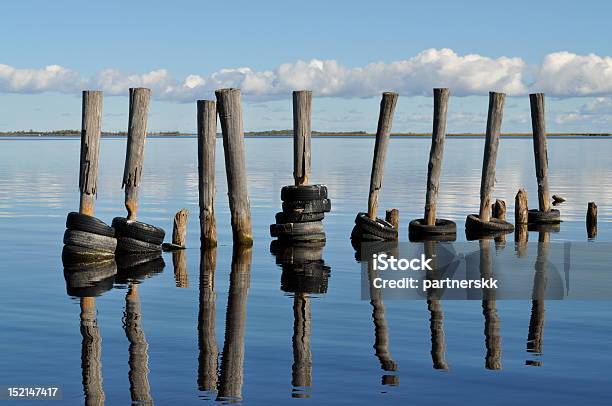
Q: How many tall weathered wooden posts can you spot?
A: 9